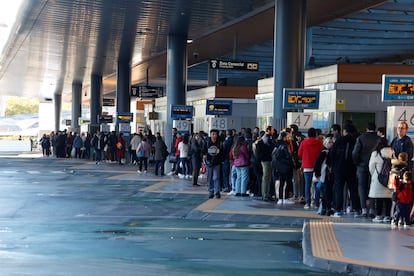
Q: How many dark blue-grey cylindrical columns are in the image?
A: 6